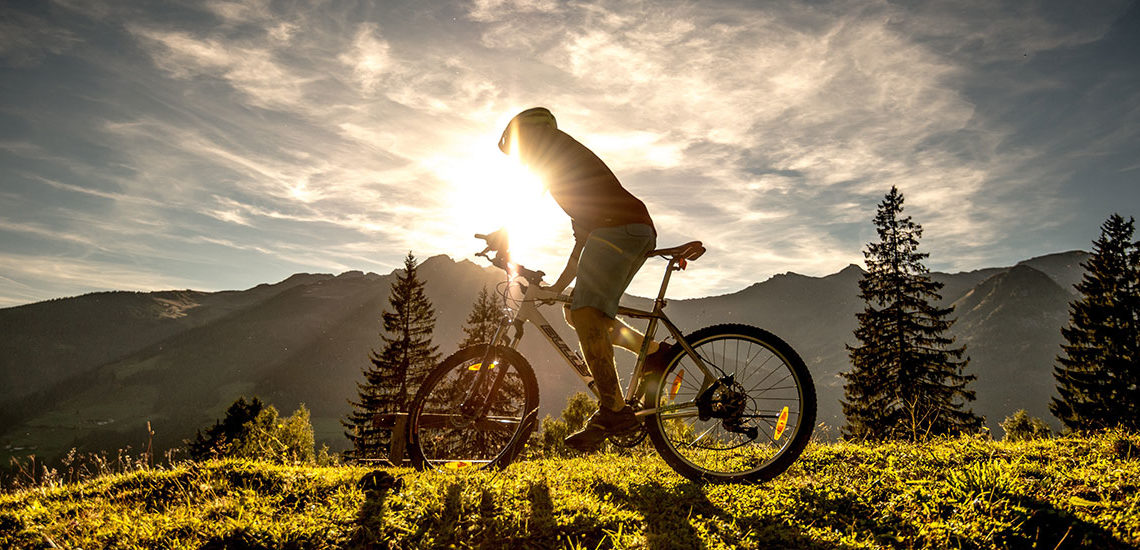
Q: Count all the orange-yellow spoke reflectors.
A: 4